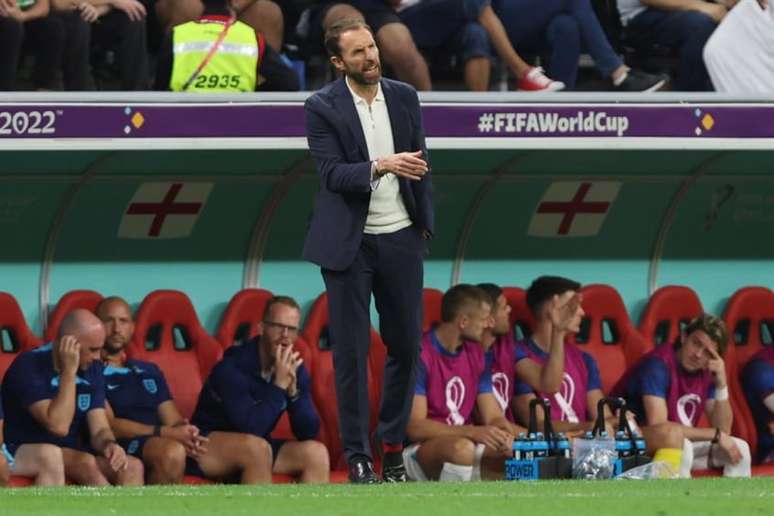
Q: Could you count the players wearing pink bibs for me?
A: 4